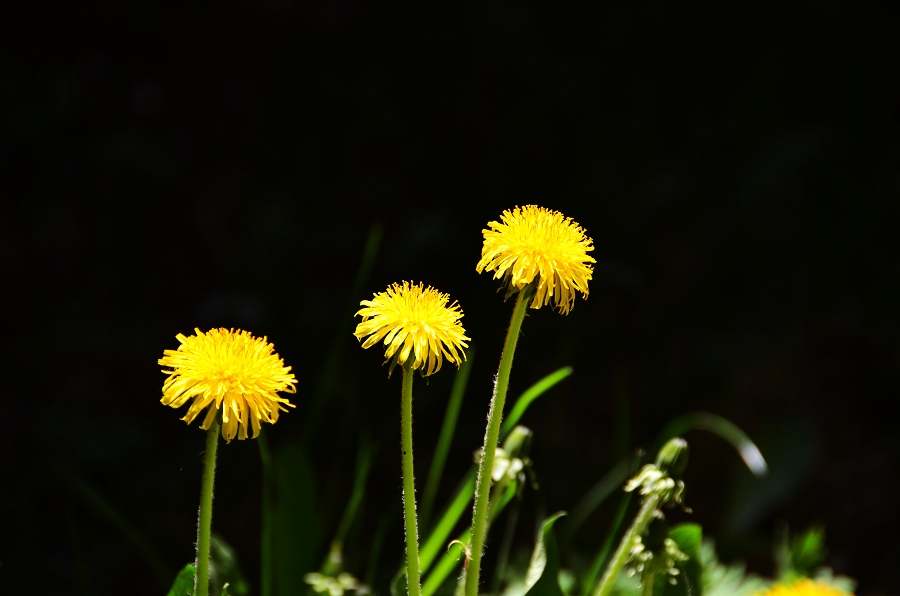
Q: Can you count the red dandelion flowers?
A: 0